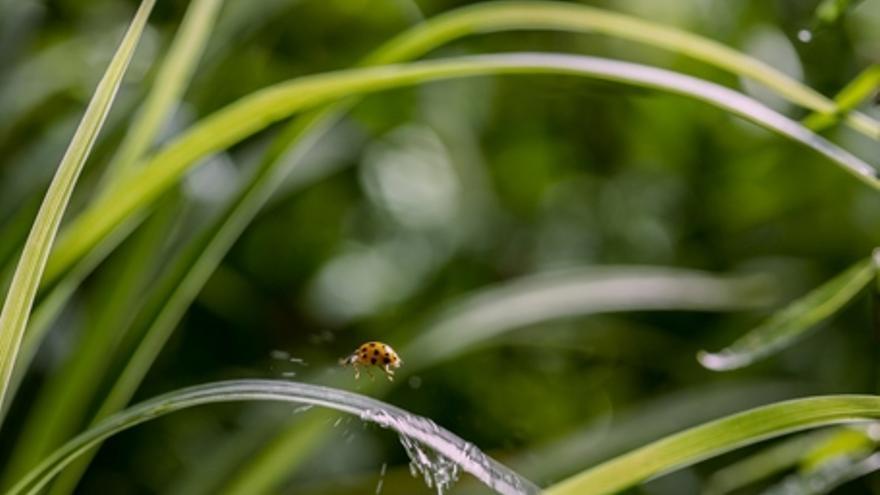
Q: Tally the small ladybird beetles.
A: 1